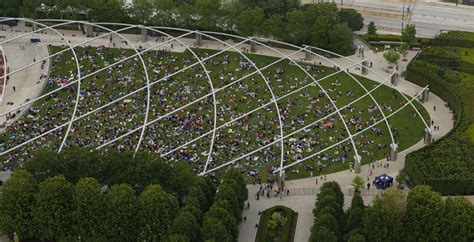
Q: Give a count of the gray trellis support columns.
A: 13